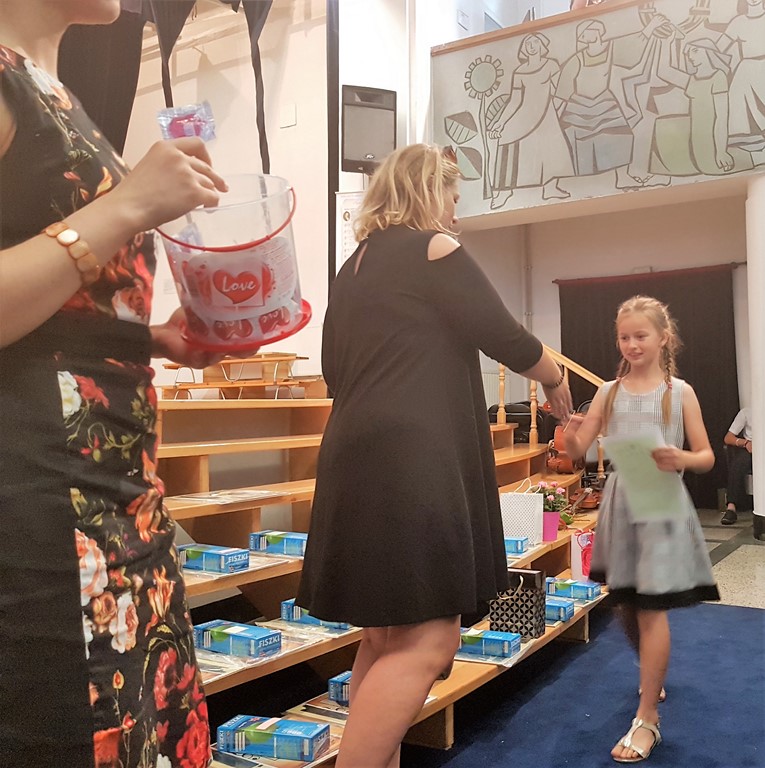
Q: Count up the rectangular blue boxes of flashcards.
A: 10